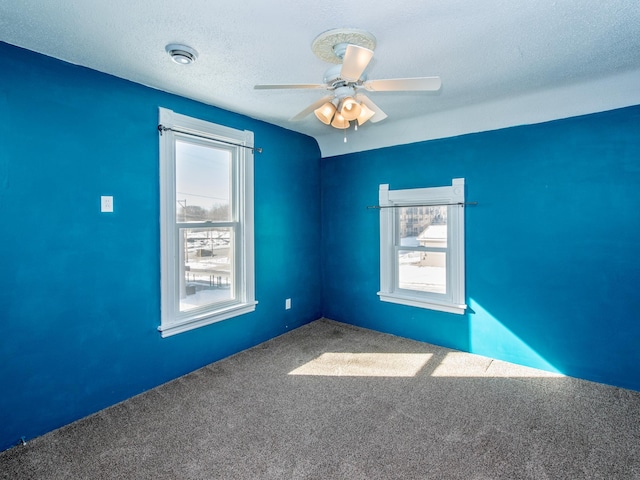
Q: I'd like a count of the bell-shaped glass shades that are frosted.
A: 4